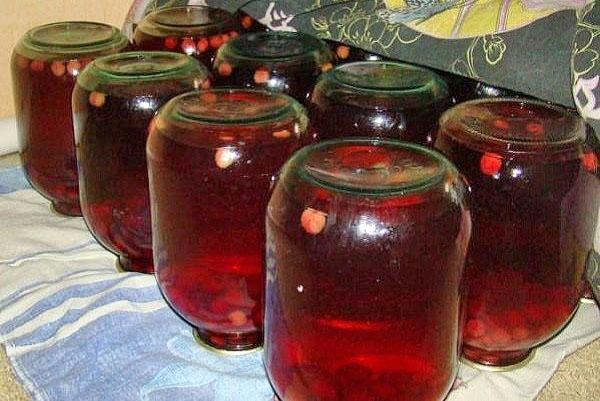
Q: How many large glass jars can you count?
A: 8